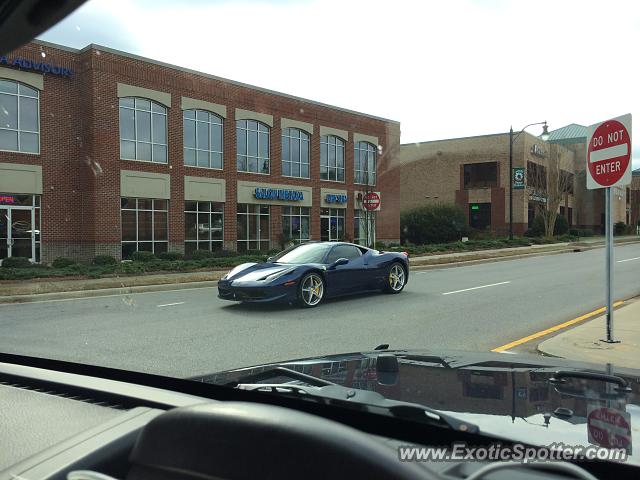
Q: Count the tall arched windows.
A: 7